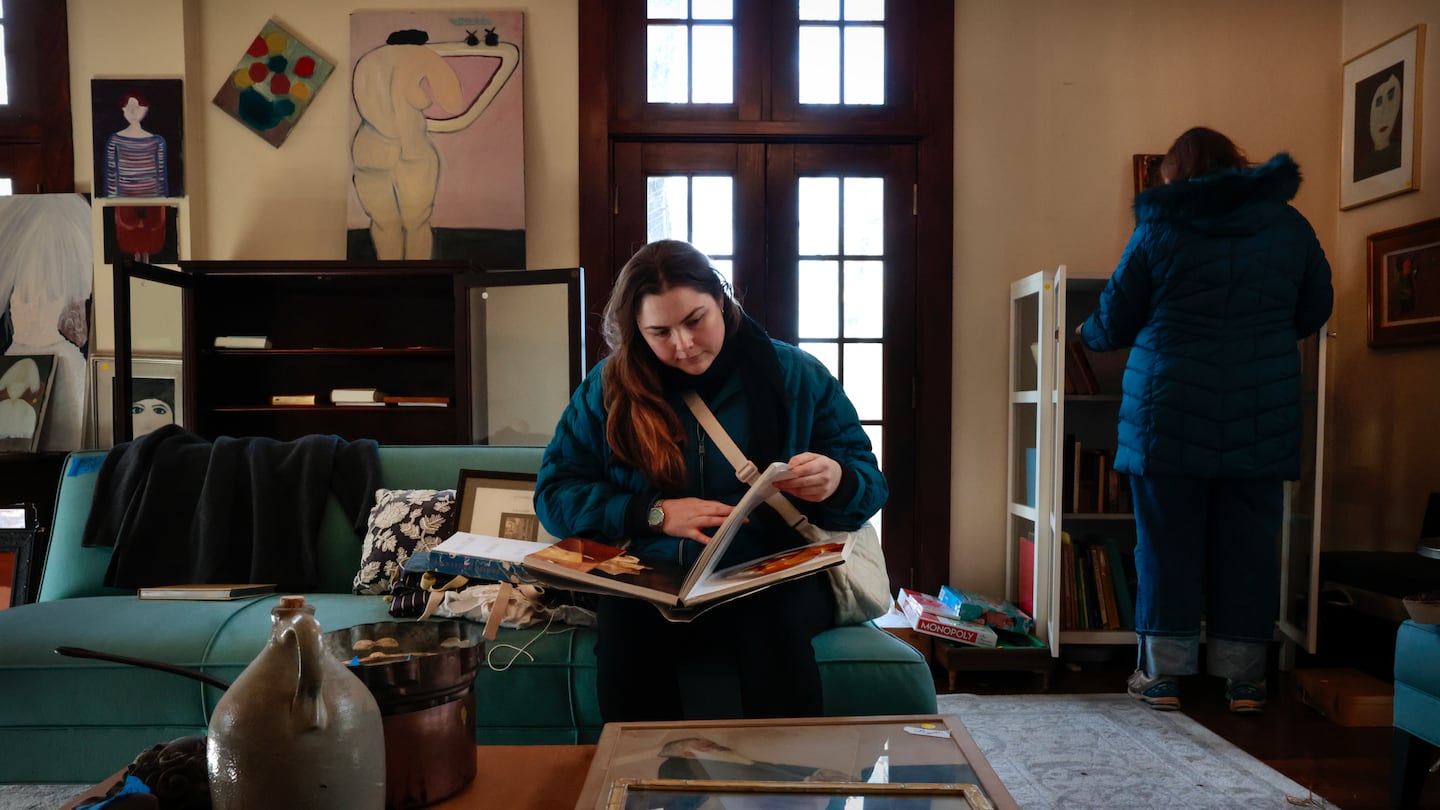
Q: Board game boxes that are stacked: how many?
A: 3